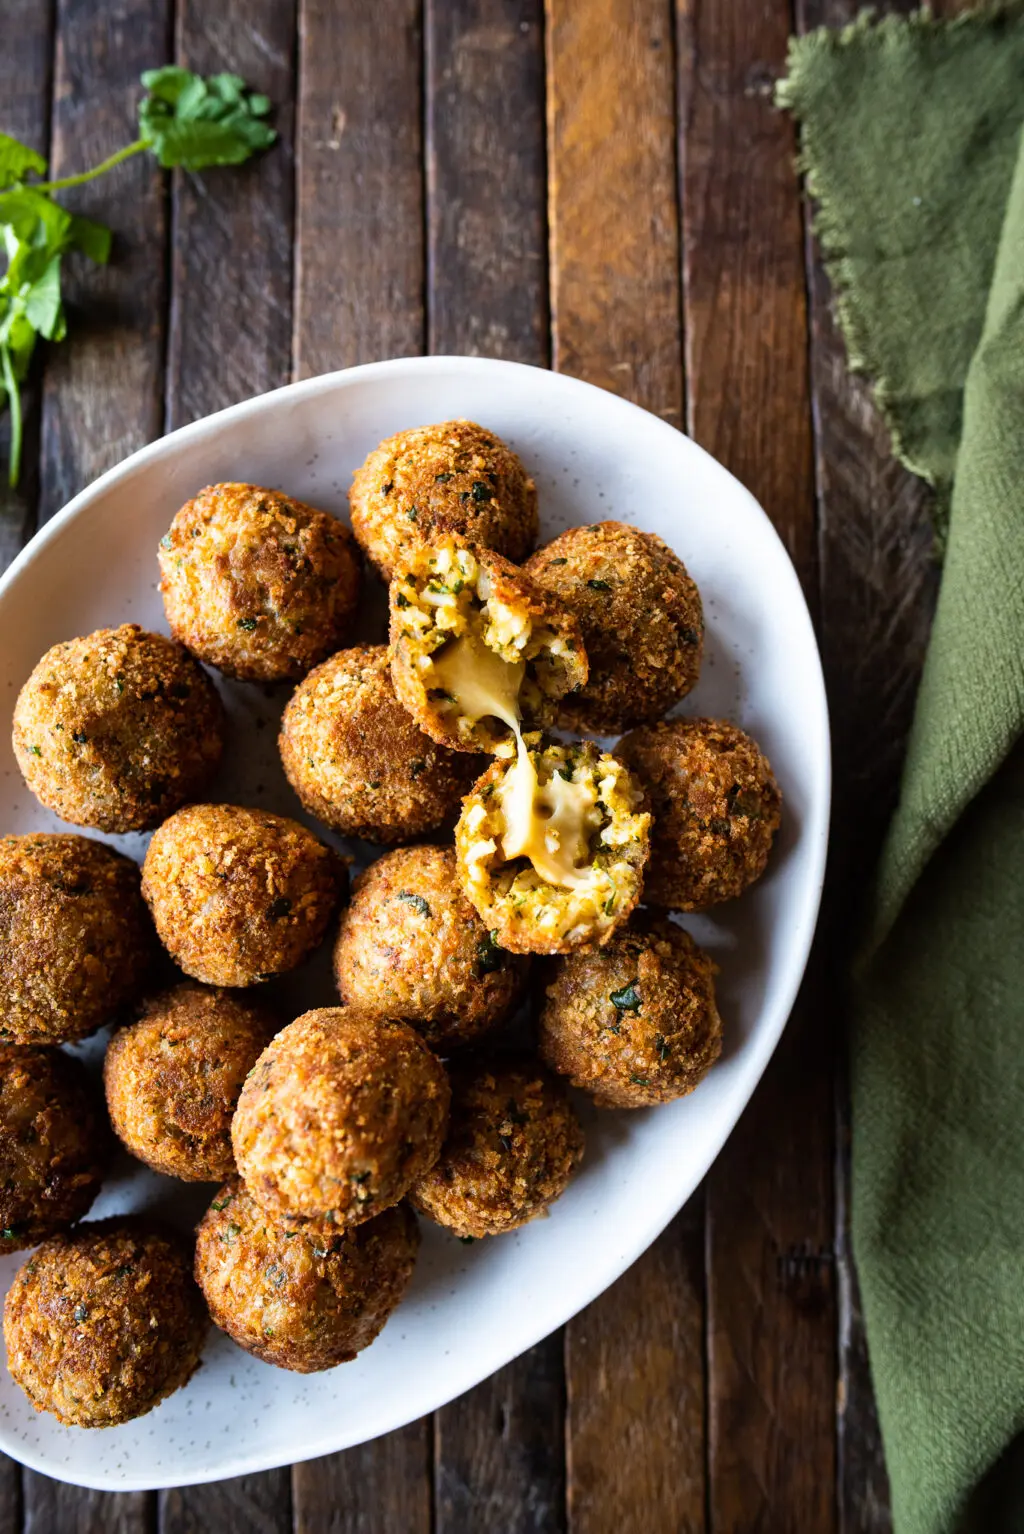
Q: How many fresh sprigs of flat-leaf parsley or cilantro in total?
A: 2